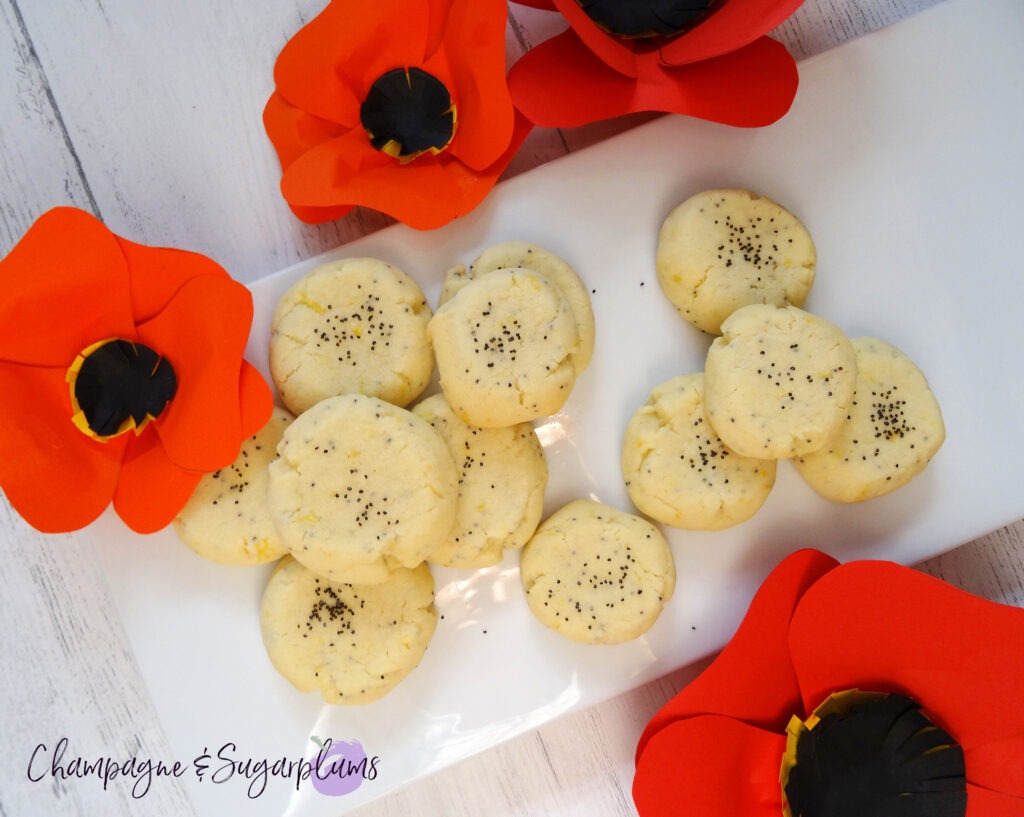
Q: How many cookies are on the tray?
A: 12